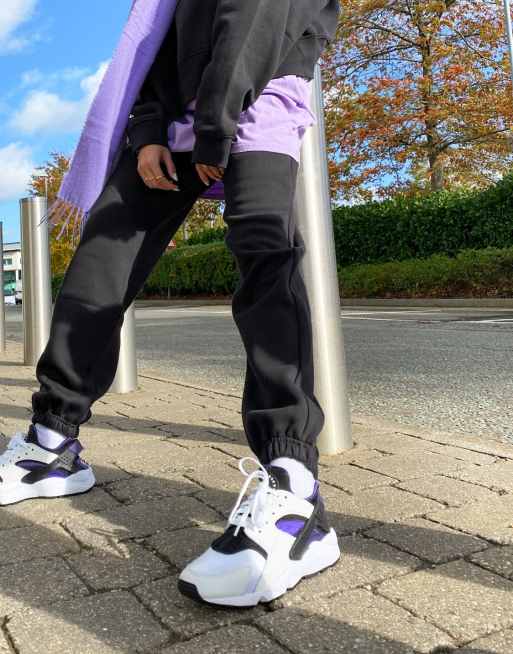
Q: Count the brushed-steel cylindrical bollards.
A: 4